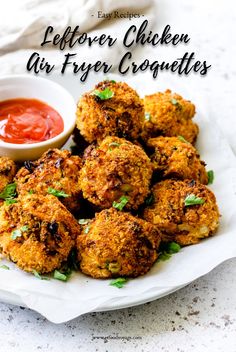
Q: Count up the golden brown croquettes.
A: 9